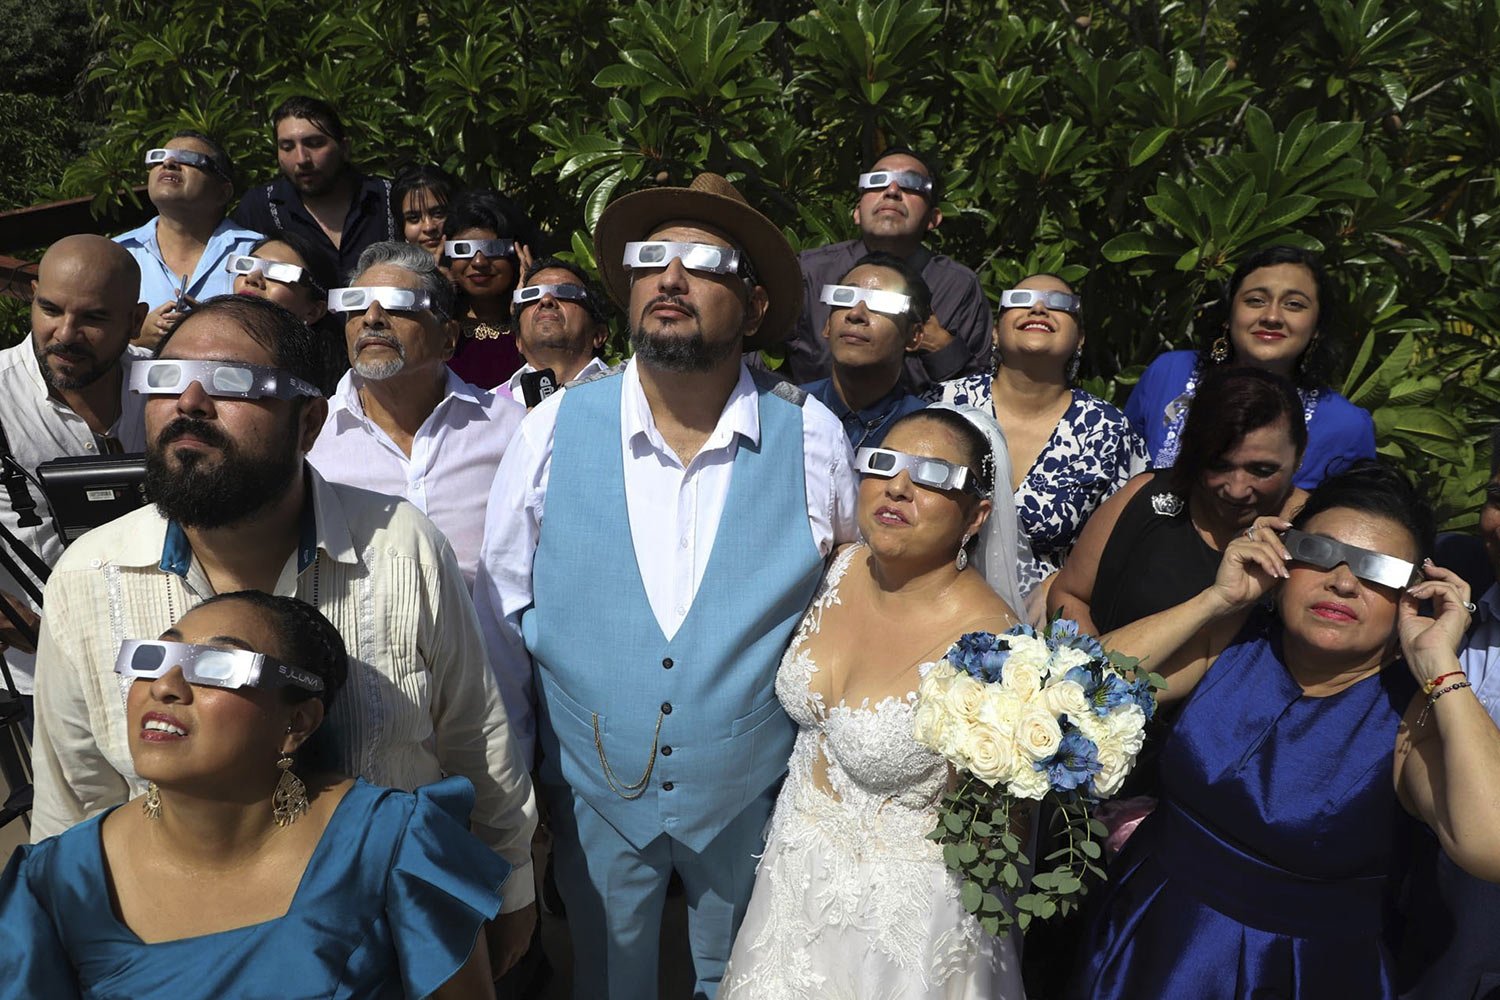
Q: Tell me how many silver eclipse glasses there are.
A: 13